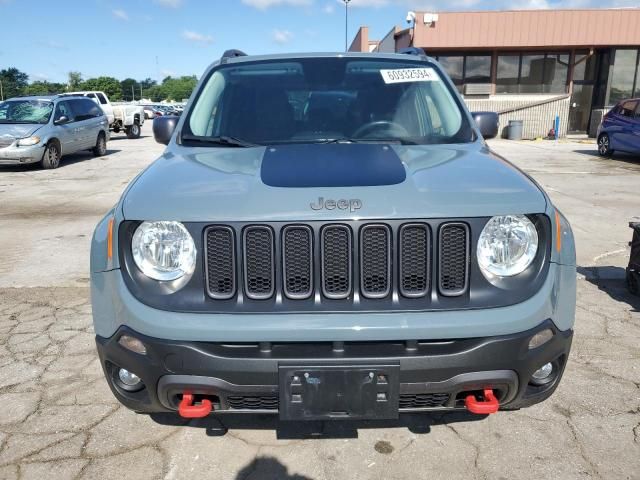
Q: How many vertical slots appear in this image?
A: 7